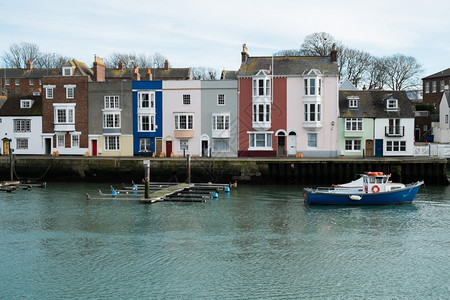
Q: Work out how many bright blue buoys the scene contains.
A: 4